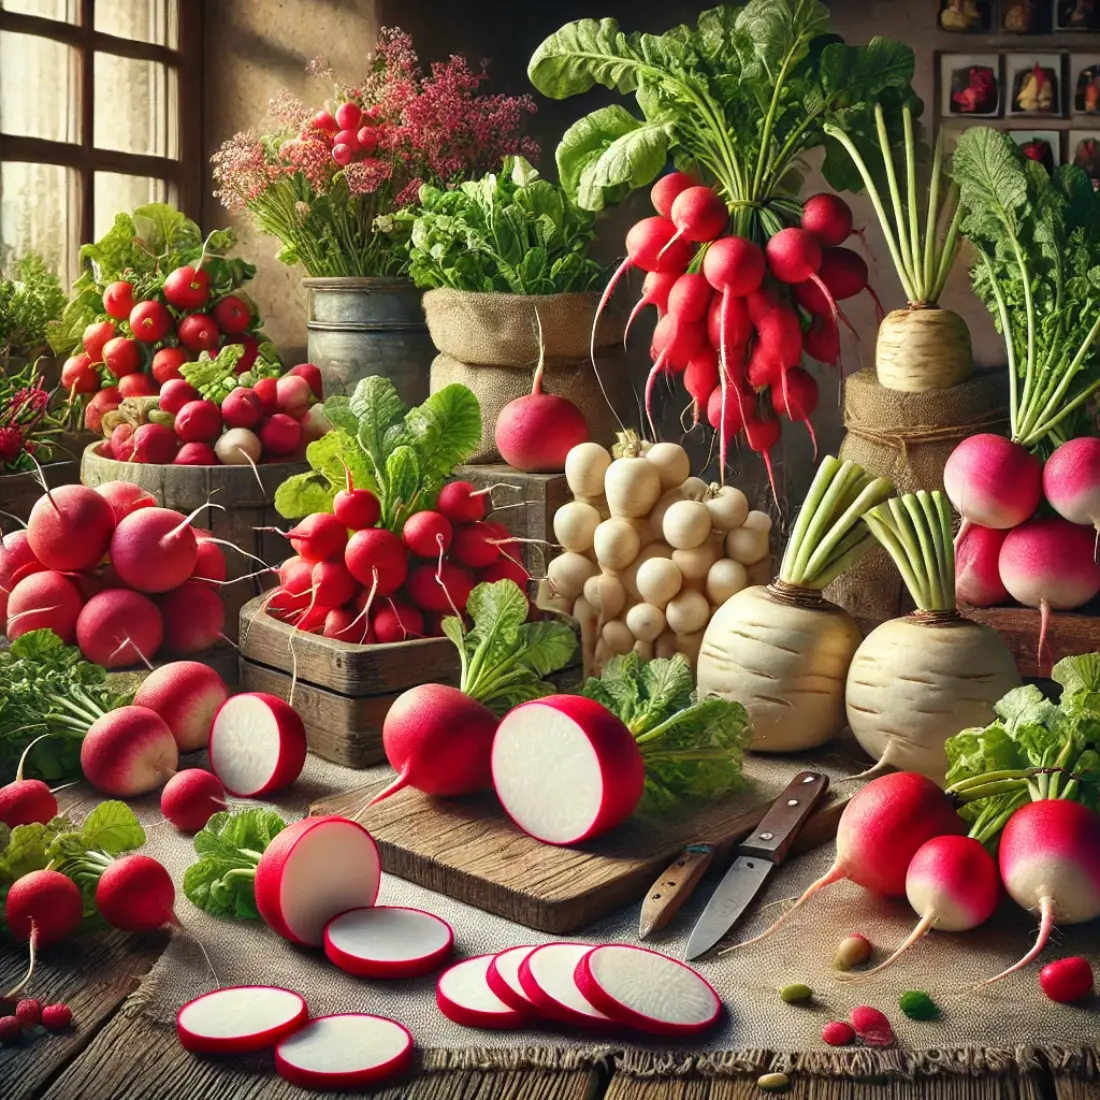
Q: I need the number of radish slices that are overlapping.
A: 4